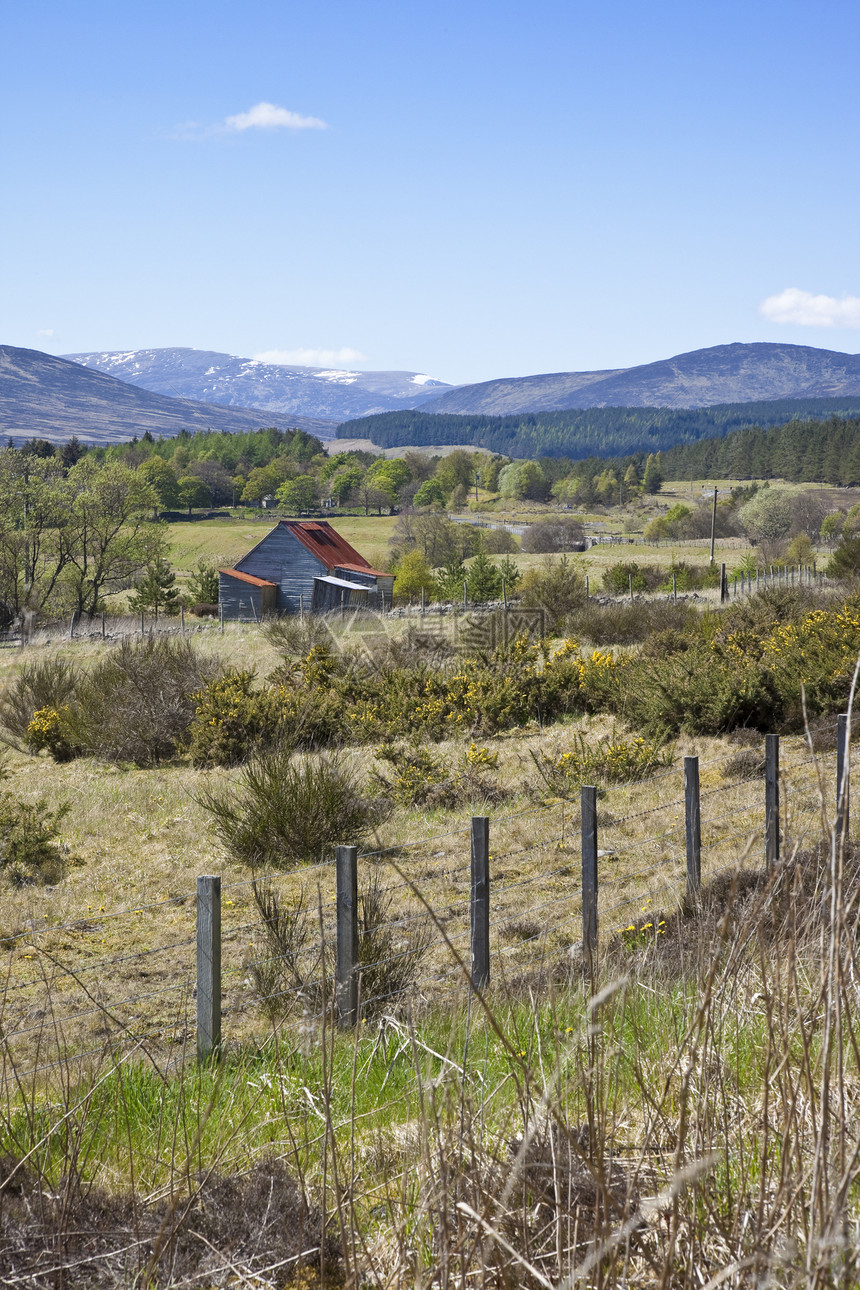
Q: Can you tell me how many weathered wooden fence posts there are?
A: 7